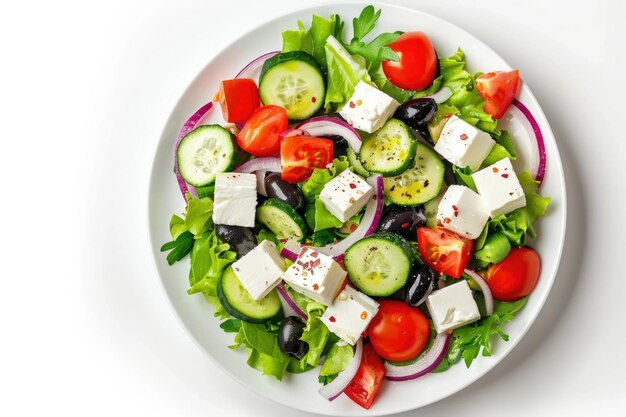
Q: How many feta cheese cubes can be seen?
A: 10